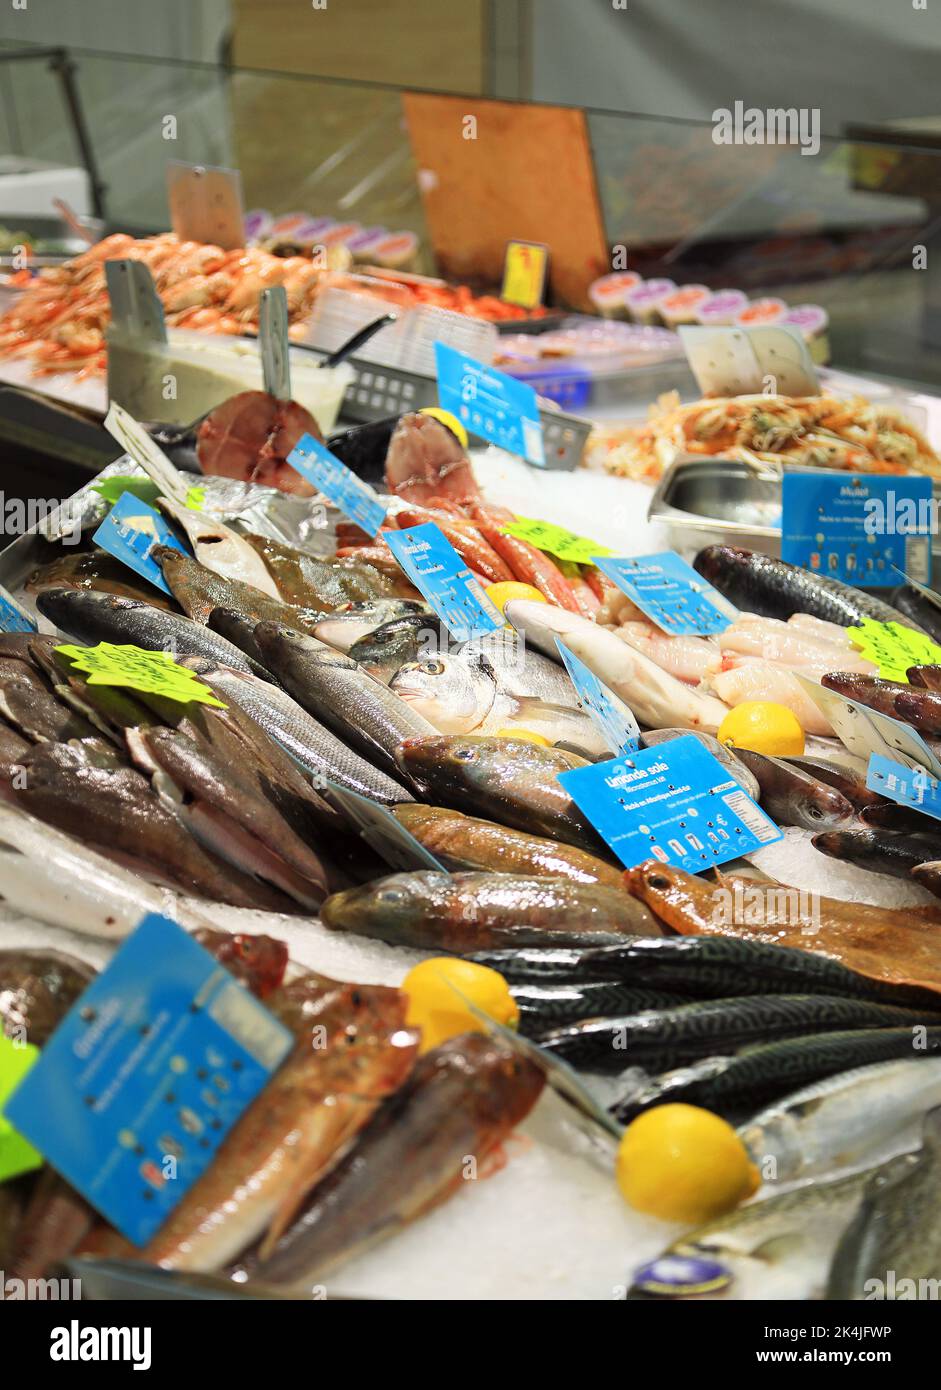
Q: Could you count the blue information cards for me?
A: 11